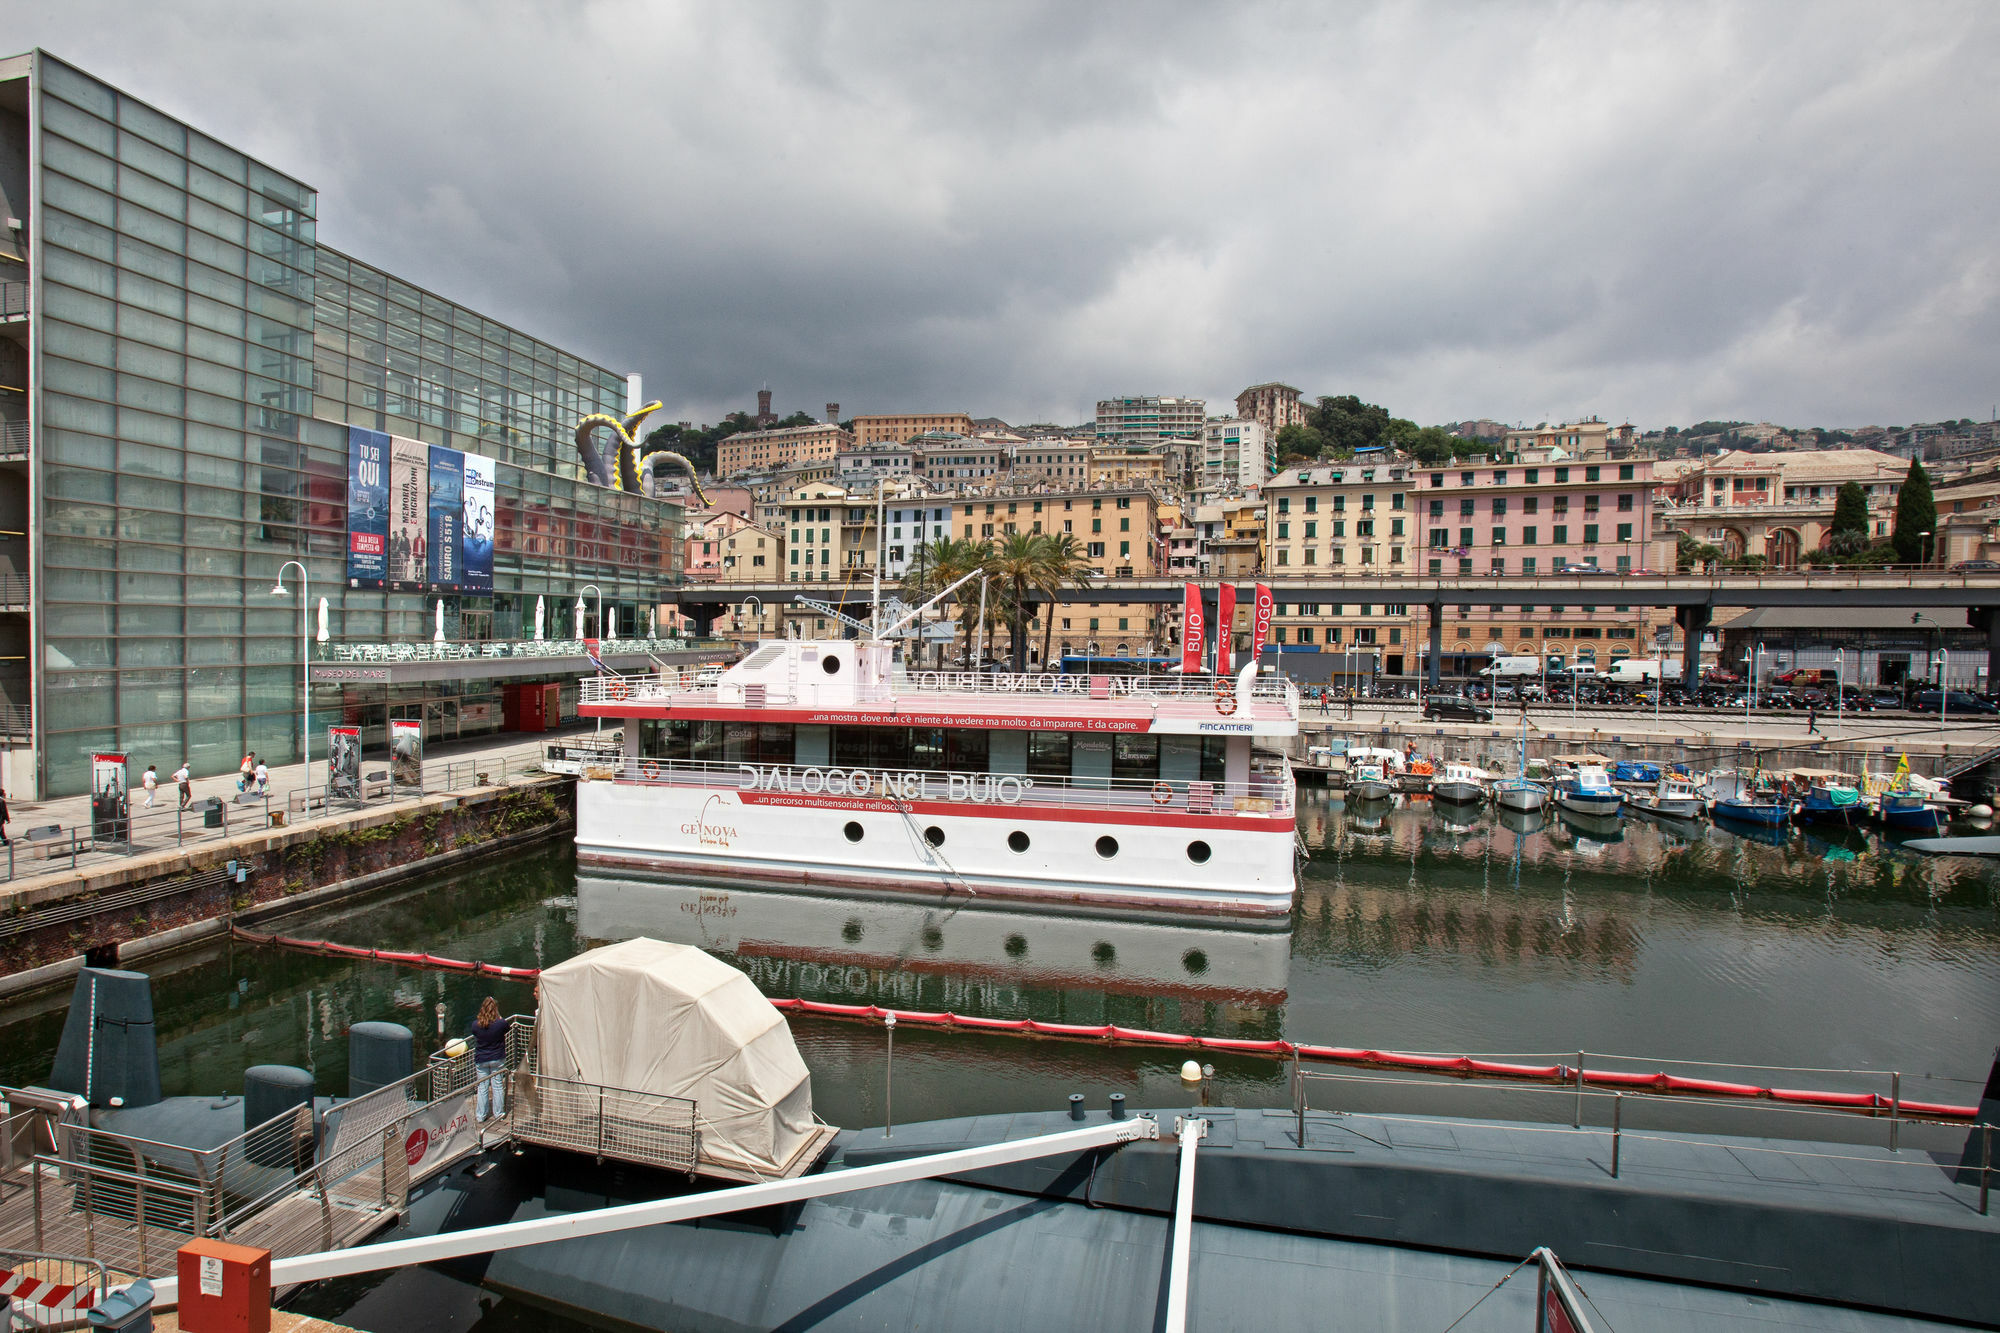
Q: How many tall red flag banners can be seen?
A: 3